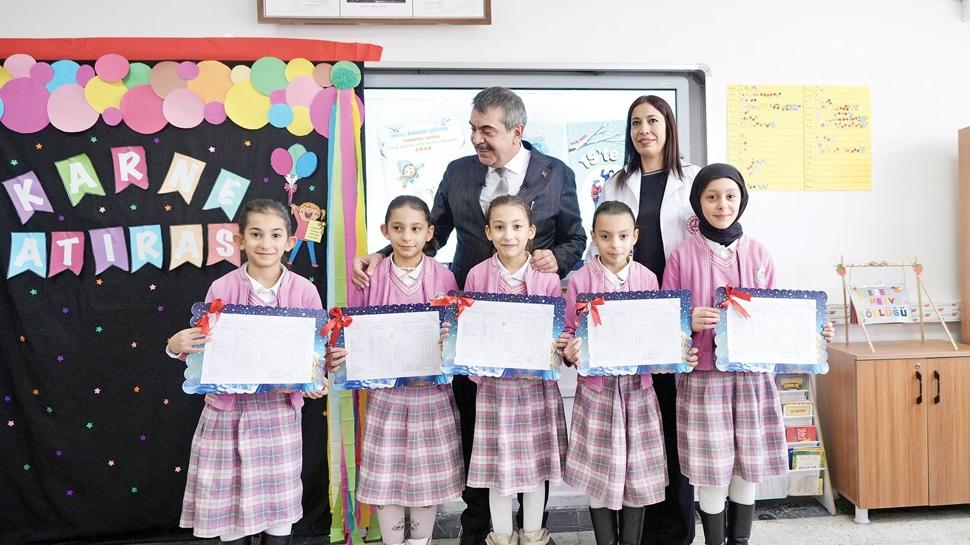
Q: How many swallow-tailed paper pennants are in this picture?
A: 11